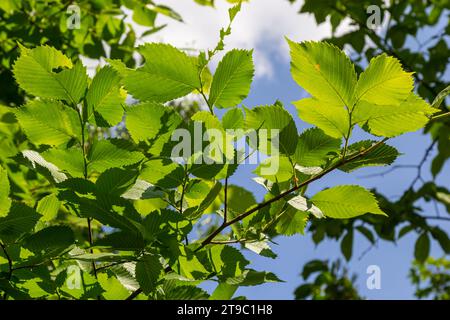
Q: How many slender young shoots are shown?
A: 1